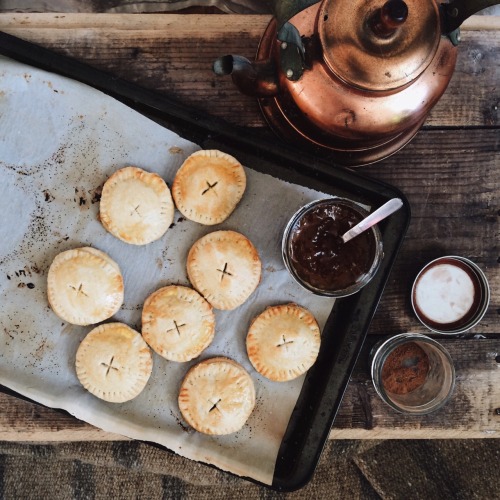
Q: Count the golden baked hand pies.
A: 8